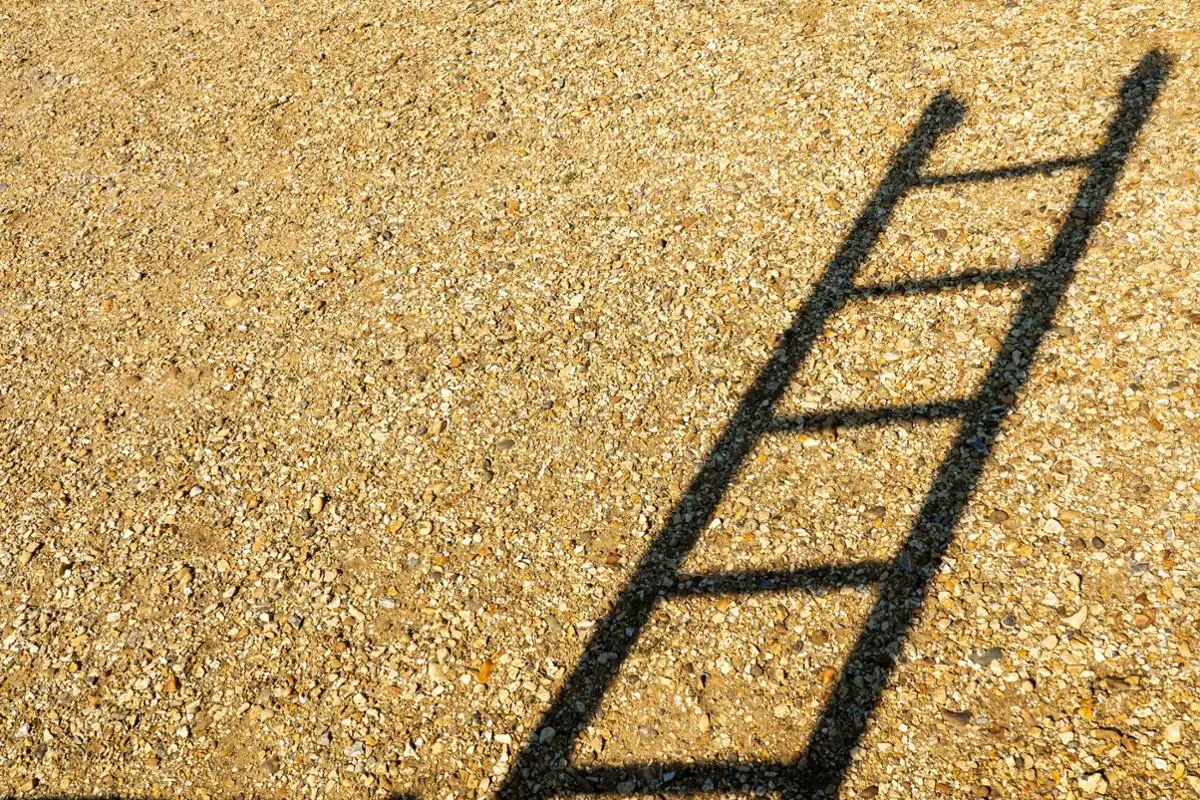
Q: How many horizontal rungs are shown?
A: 5